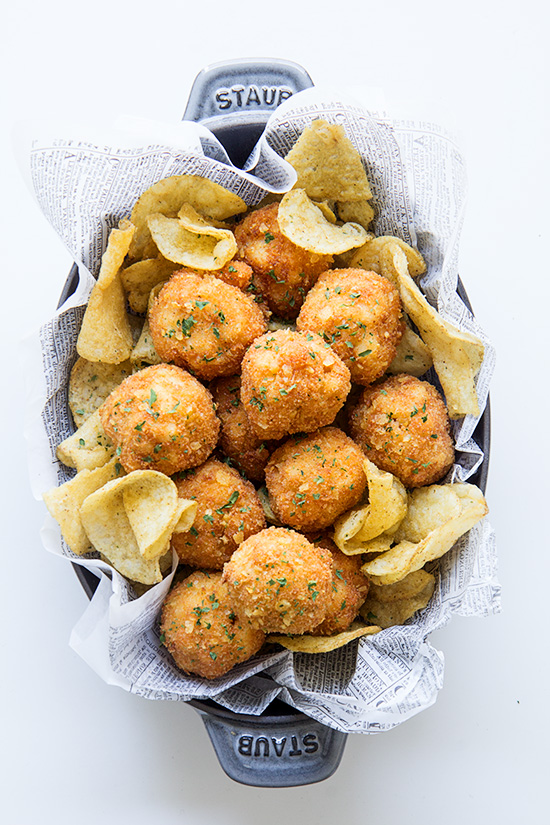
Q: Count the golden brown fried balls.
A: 12